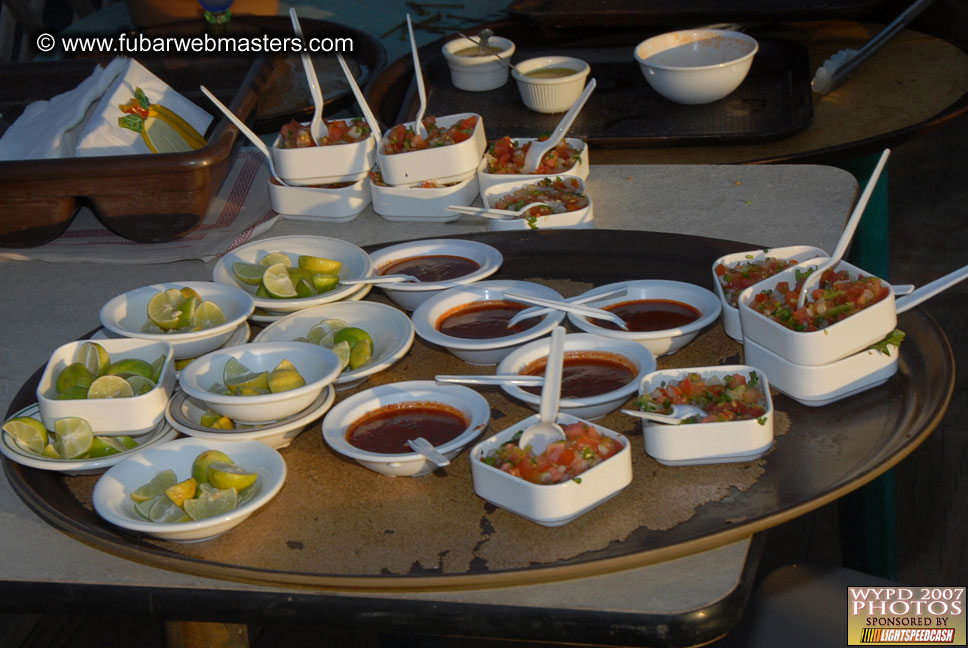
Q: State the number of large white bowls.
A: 1